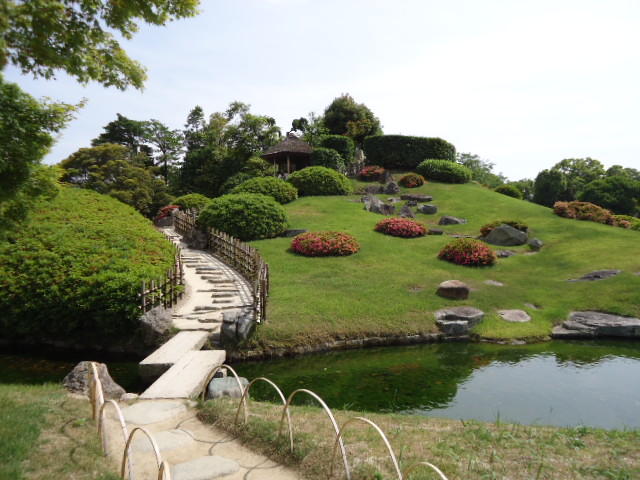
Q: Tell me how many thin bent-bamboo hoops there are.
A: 10